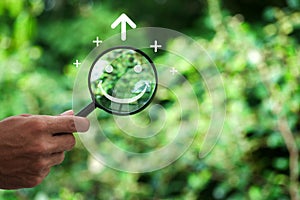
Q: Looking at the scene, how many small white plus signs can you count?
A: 4